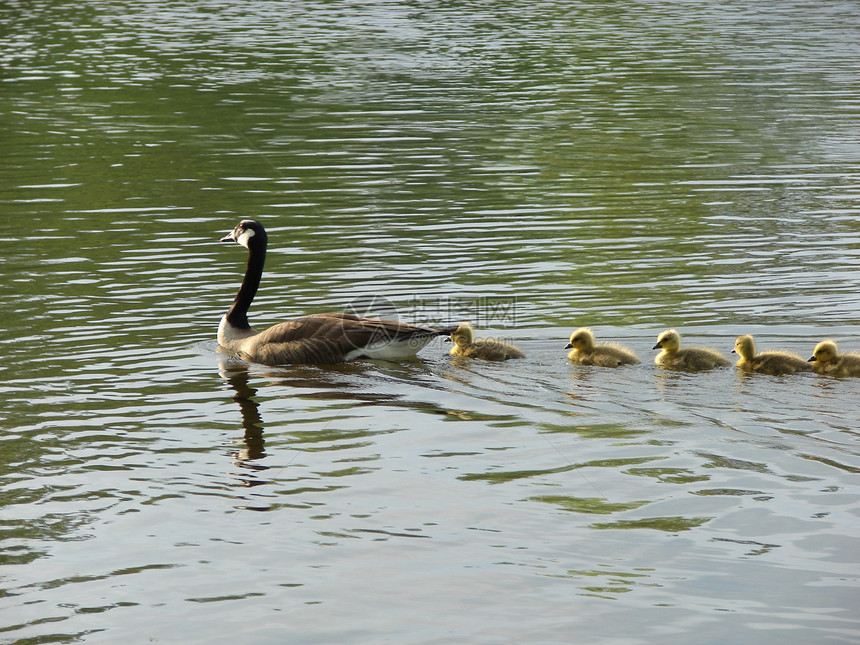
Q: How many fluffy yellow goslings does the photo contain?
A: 5